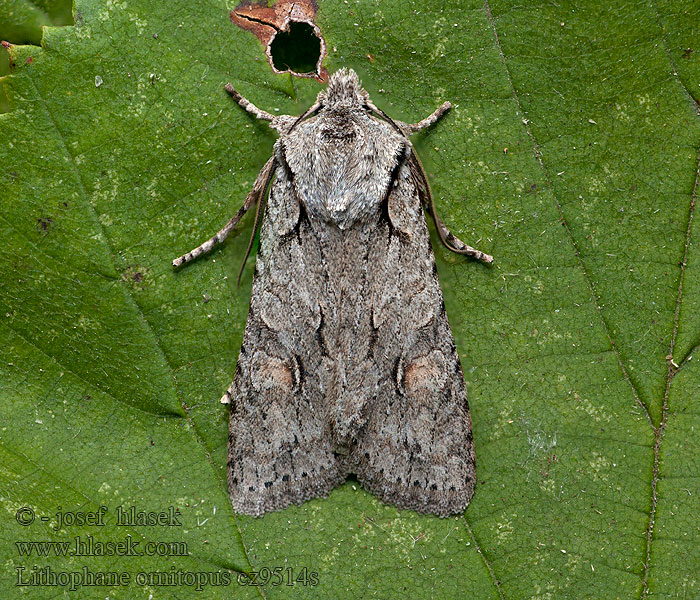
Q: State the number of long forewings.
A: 2